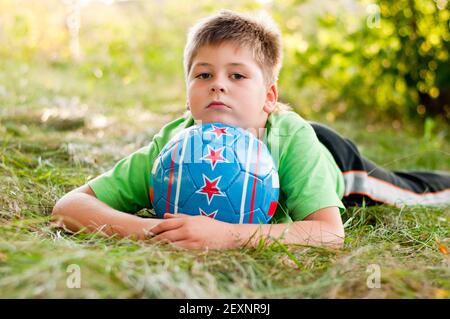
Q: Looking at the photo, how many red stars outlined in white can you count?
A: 4